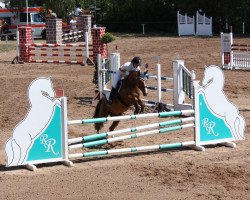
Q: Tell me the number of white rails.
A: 4